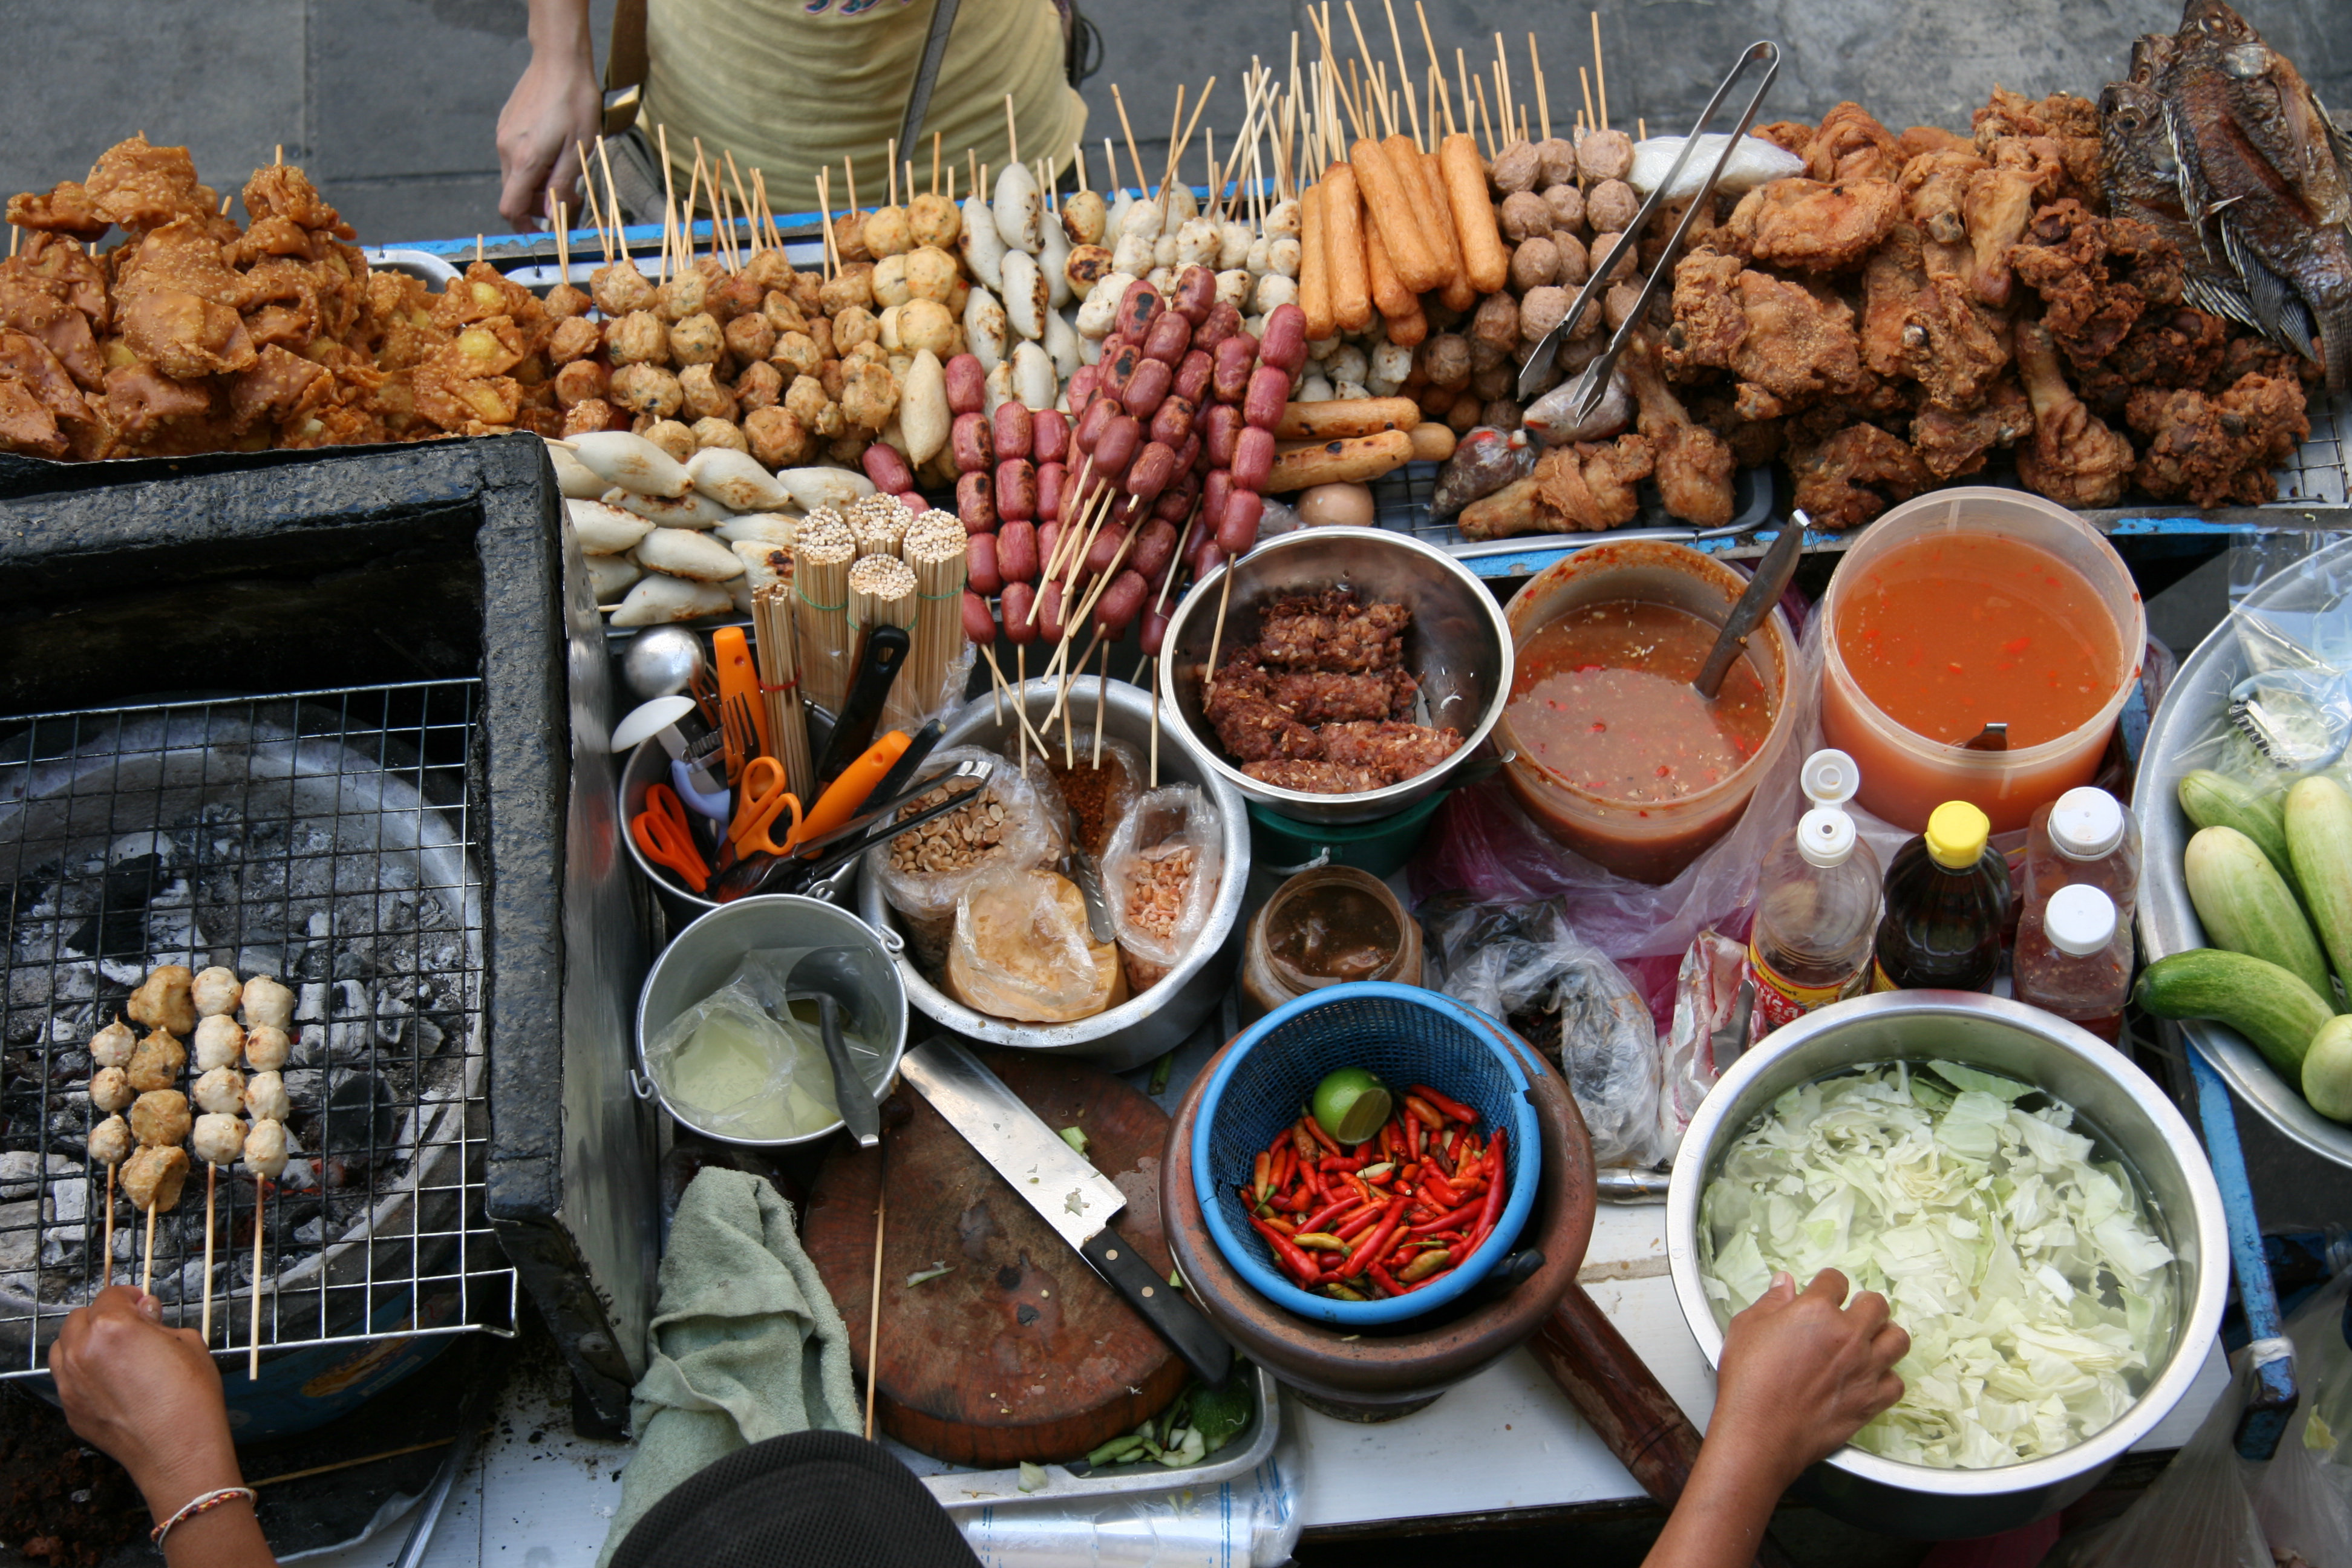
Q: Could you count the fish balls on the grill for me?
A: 15